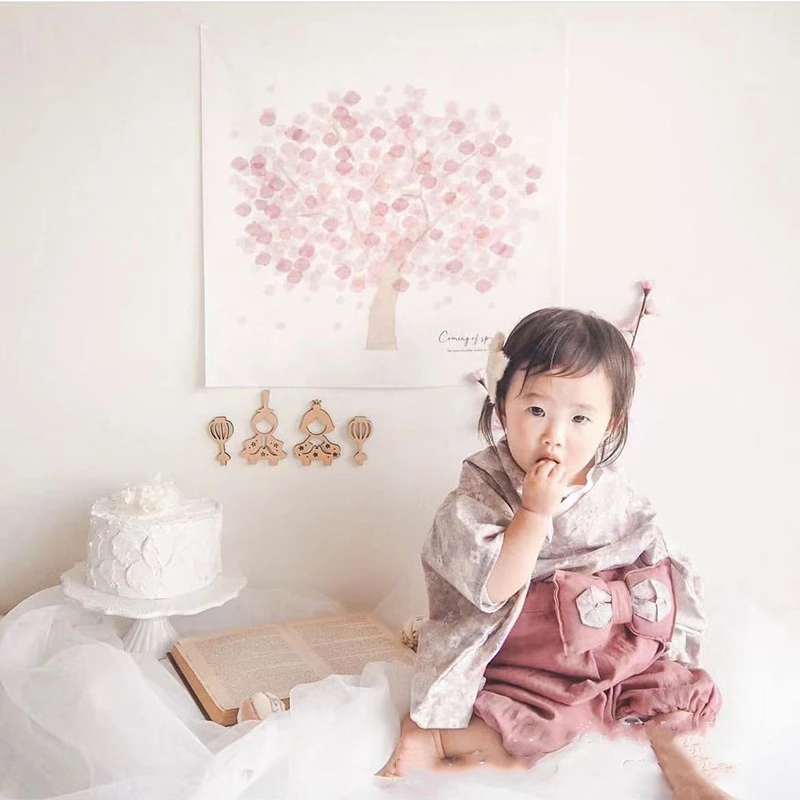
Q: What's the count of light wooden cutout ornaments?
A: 4